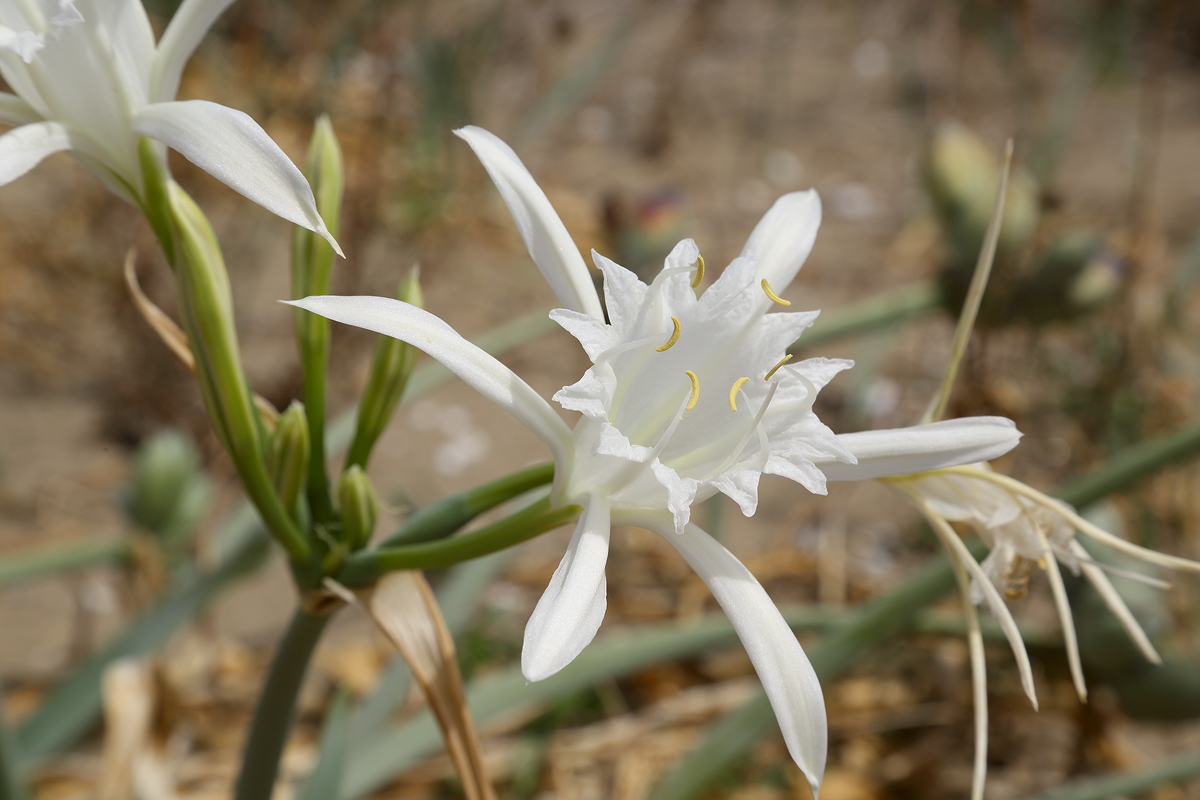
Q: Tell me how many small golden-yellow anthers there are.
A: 6